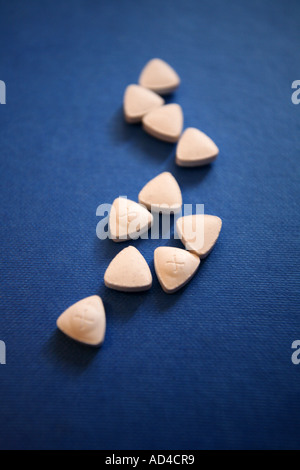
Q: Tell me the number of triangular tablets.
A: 10